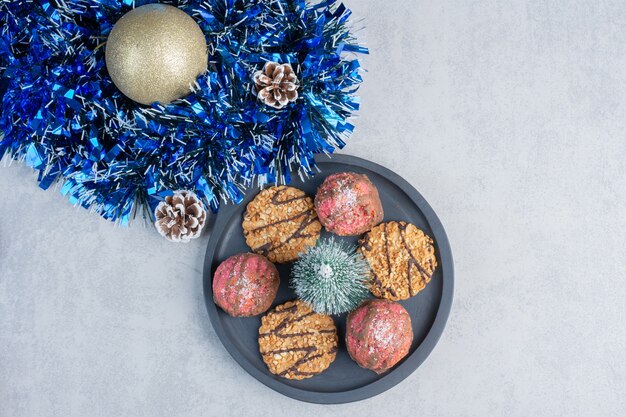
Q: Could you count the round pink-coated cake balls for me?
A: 3